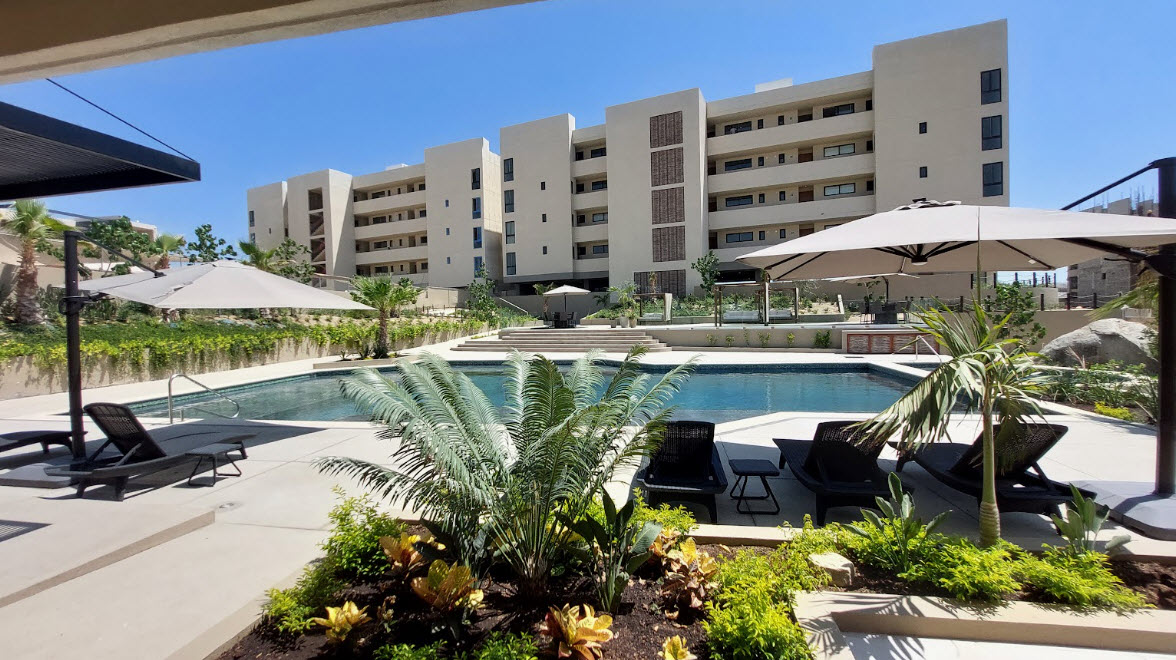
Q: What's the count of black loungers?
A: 5